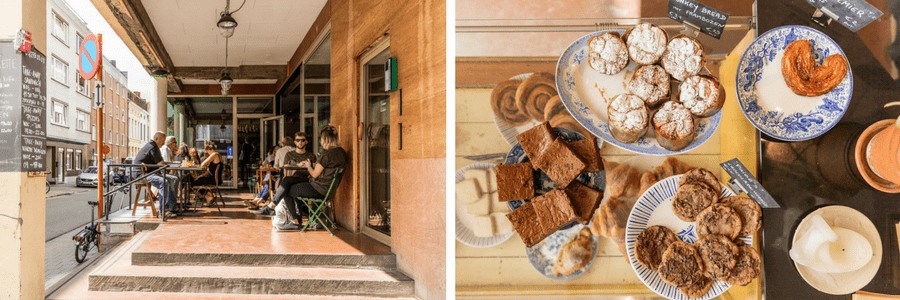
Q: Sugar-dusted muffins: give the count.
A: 7